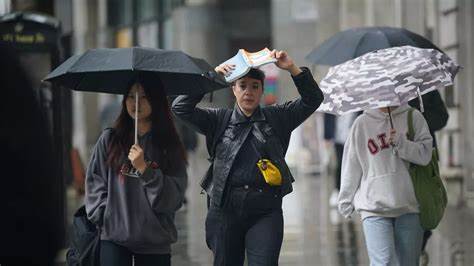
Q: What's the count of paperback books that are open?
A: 1